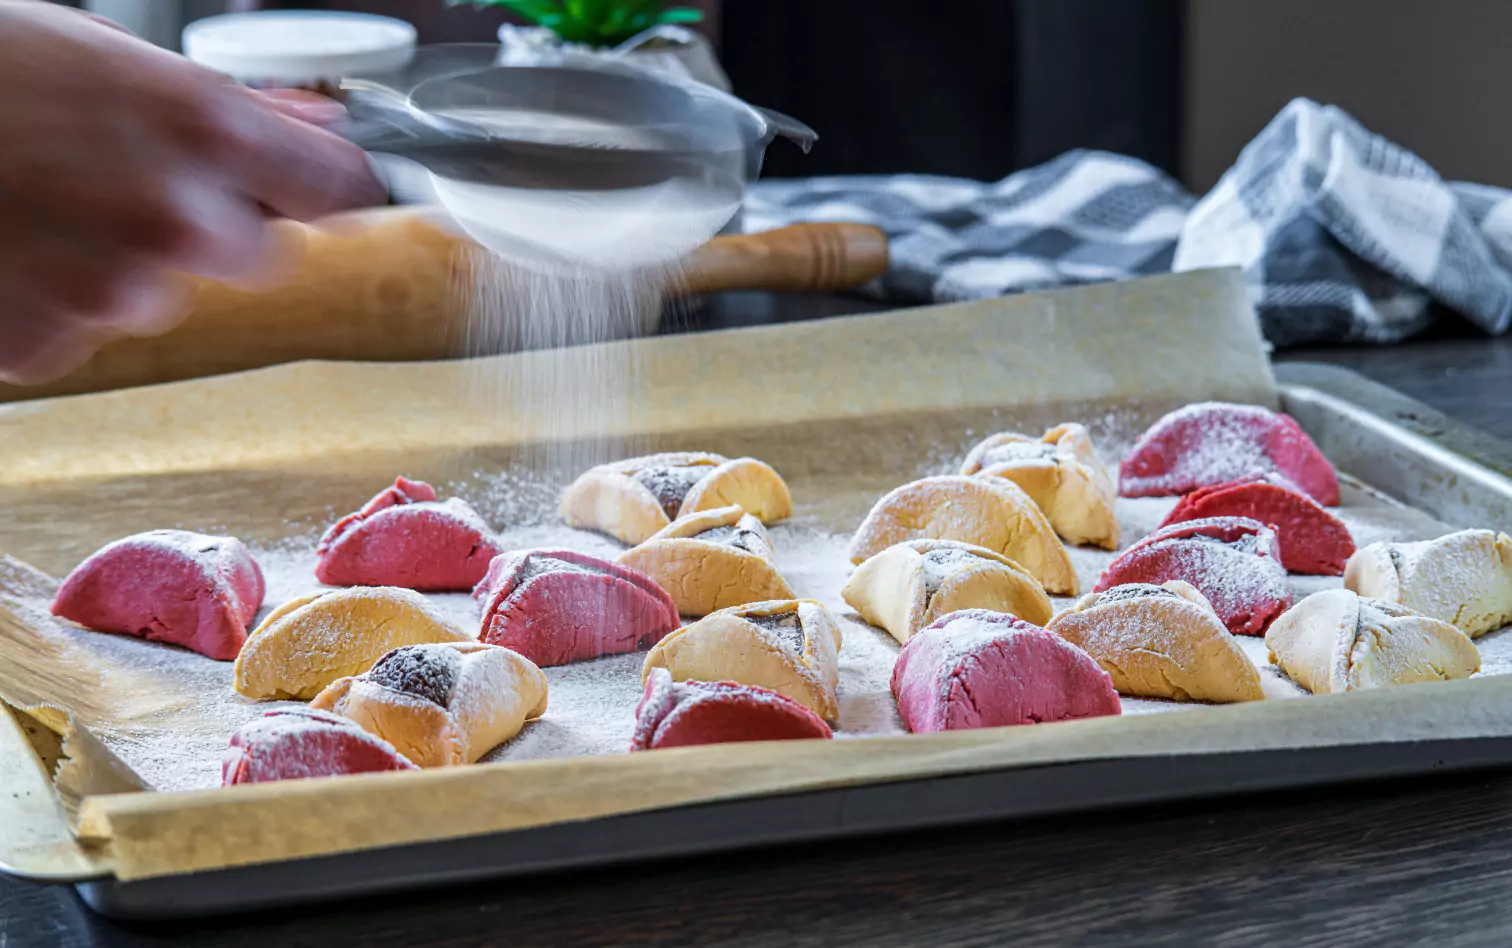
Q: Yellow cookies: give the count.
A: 11